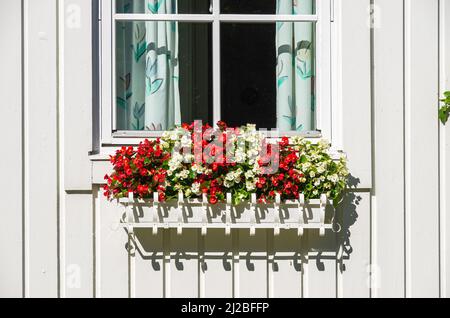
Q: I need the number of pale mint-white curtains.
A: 2